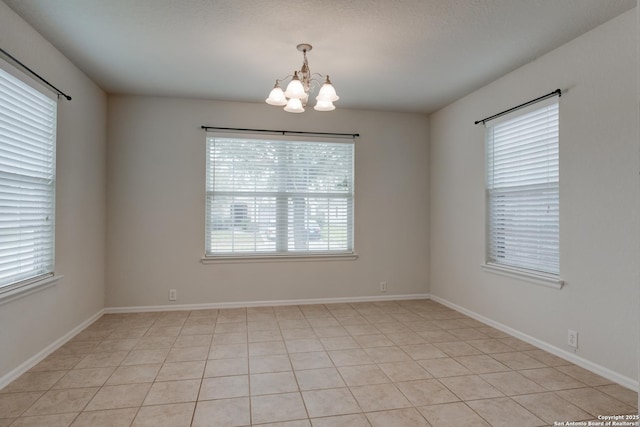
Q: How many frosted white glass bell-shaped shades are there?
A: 5